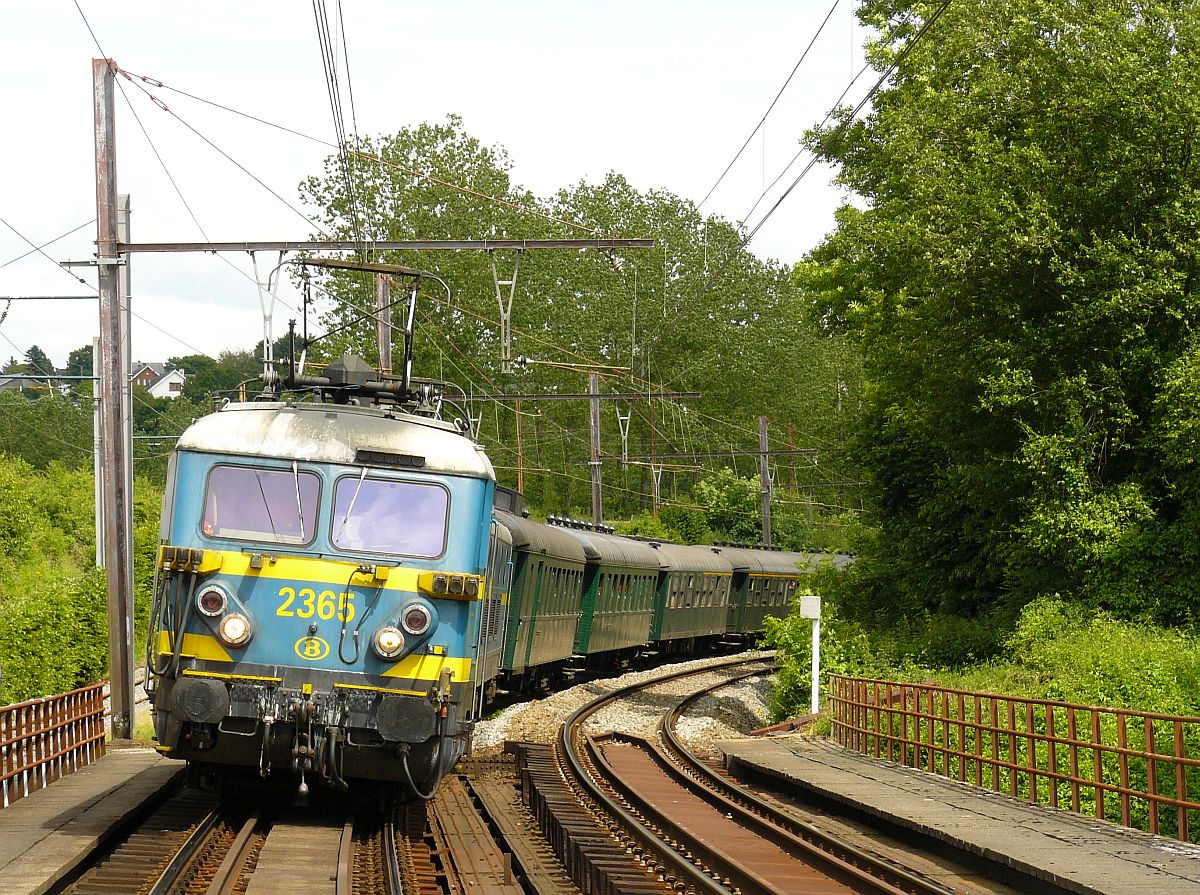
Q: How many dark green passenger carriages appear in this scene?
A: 4